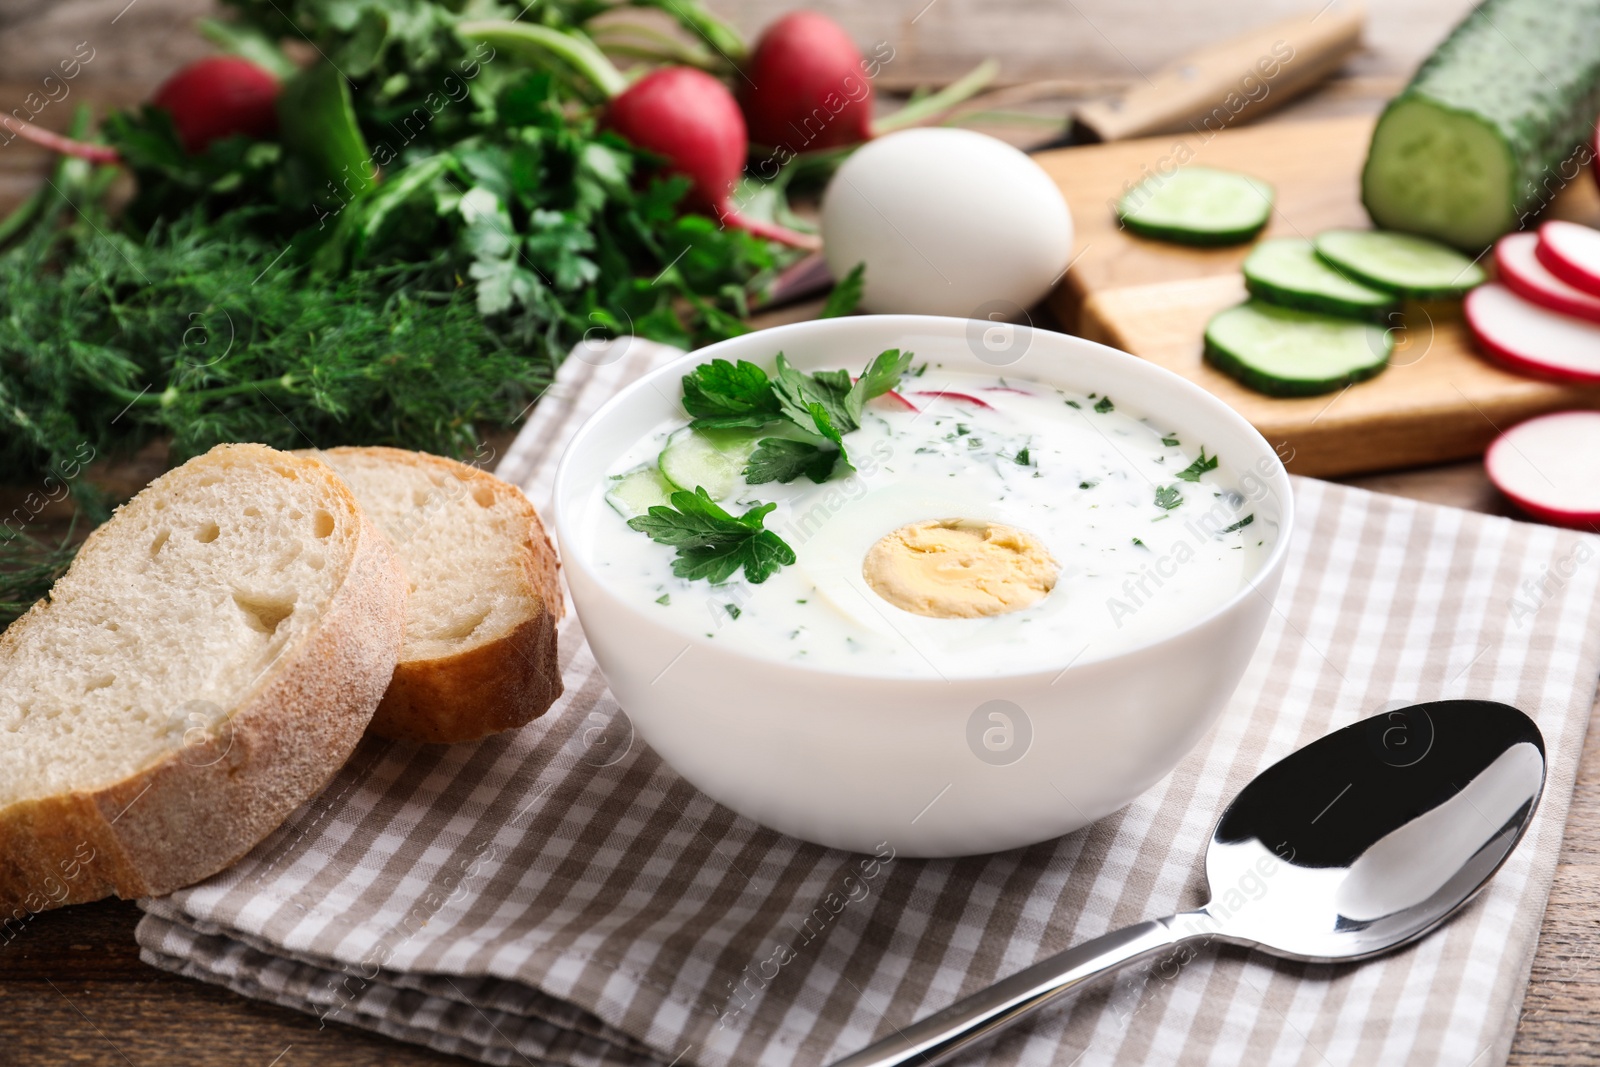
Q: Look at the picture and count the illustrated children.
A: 0